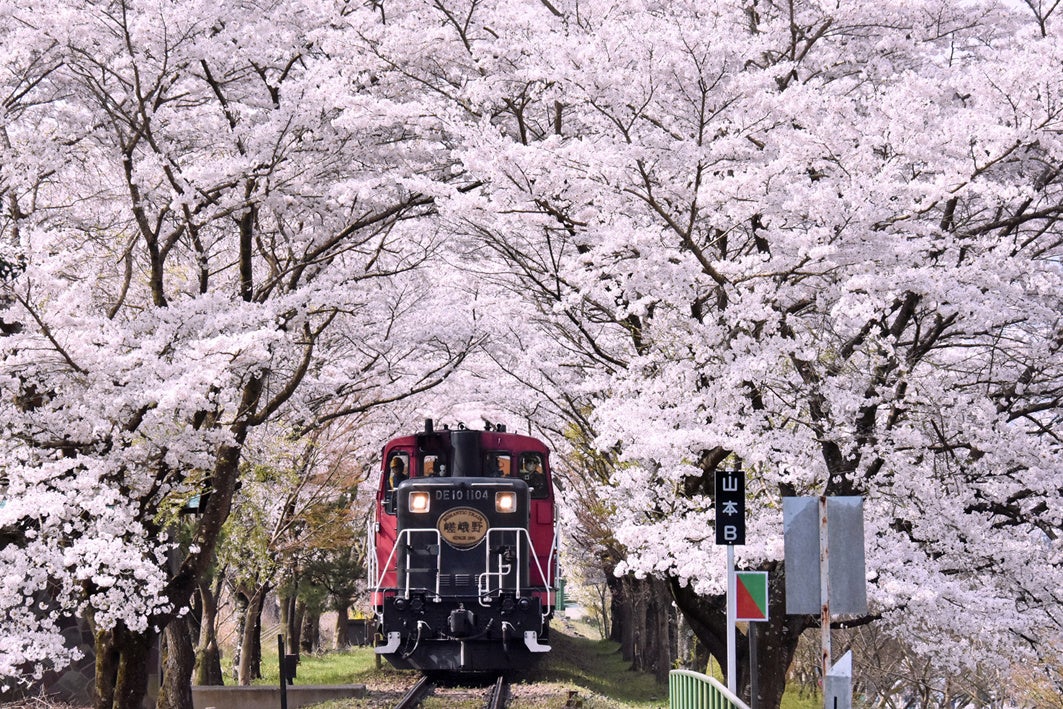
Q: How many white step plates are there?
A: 2